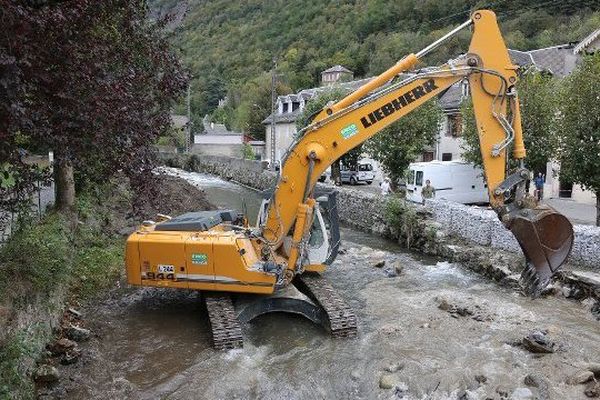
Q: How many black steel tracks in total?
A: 2